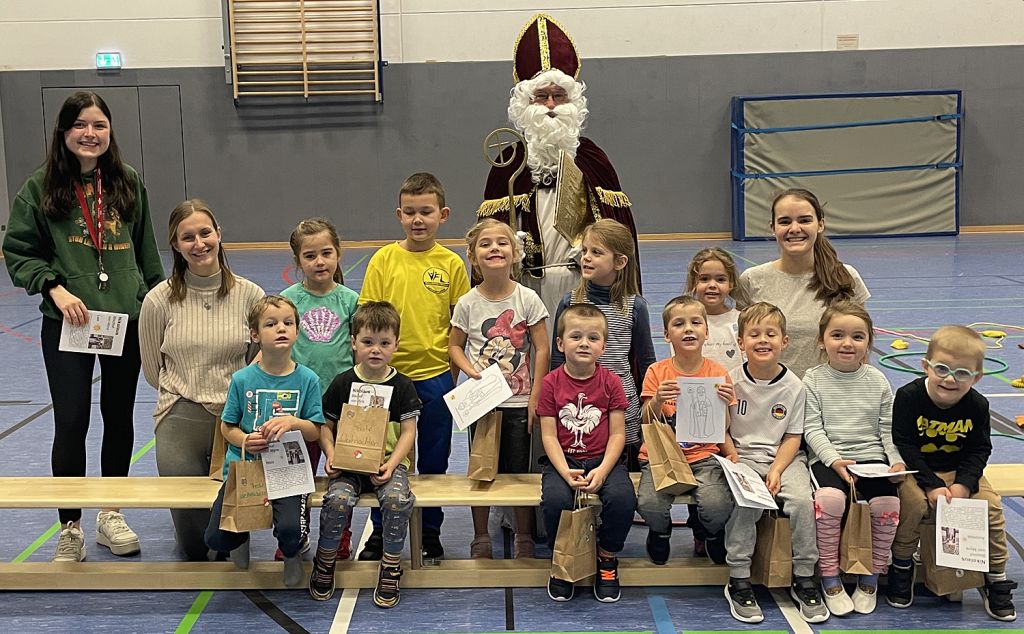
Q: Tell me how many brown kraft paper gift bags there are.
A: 9